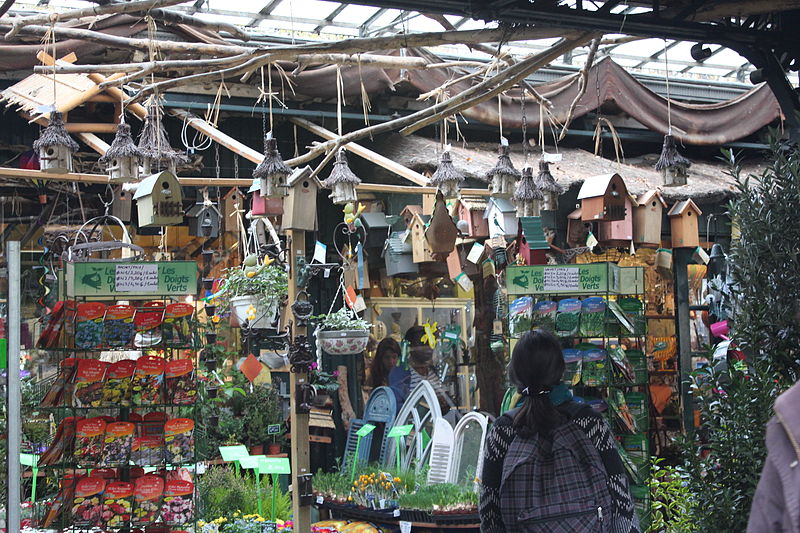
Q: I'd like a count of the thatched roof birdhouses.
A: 10